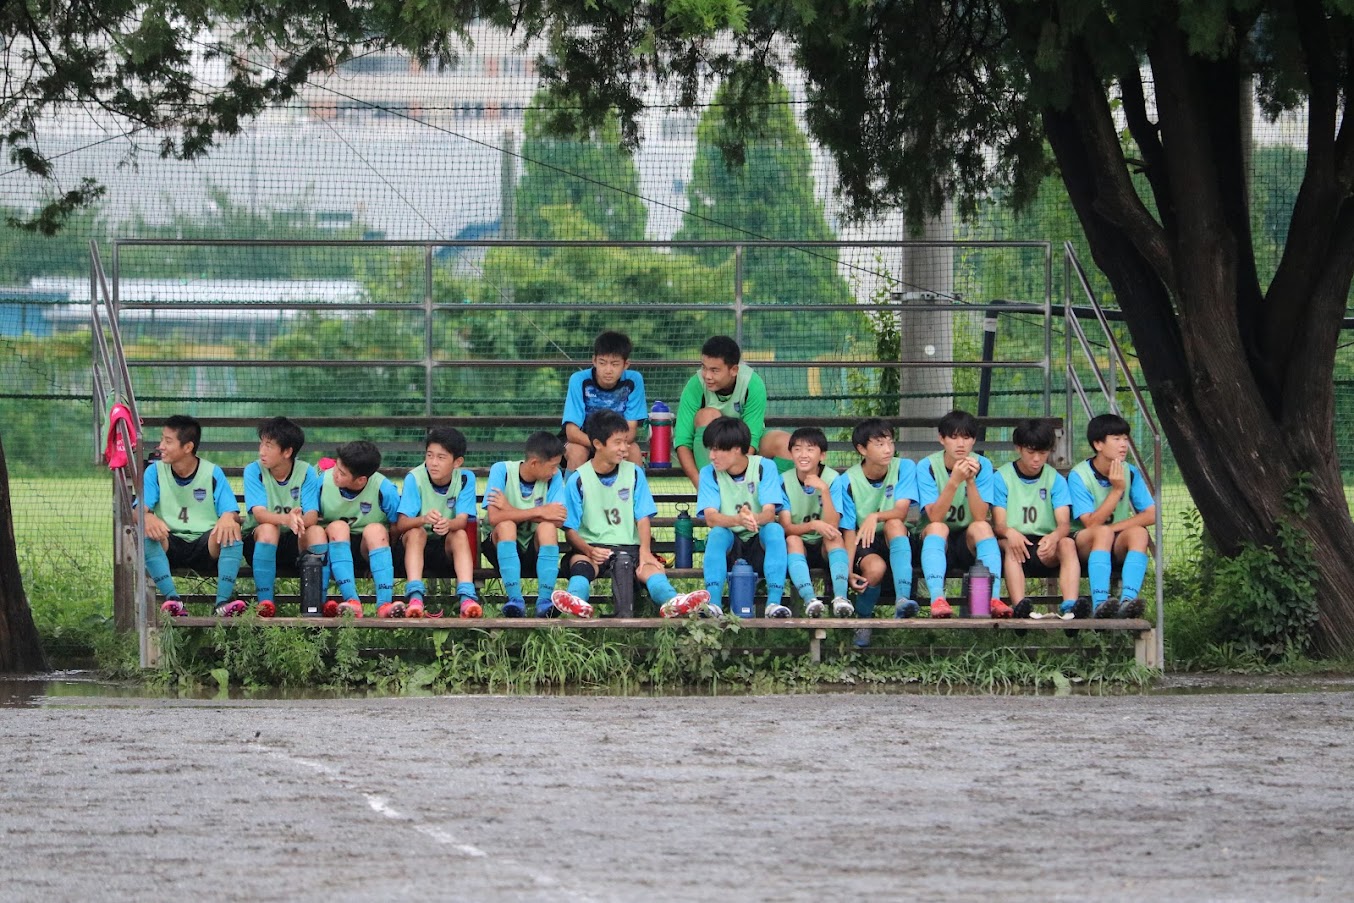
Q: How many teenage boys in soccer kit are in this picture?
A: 14